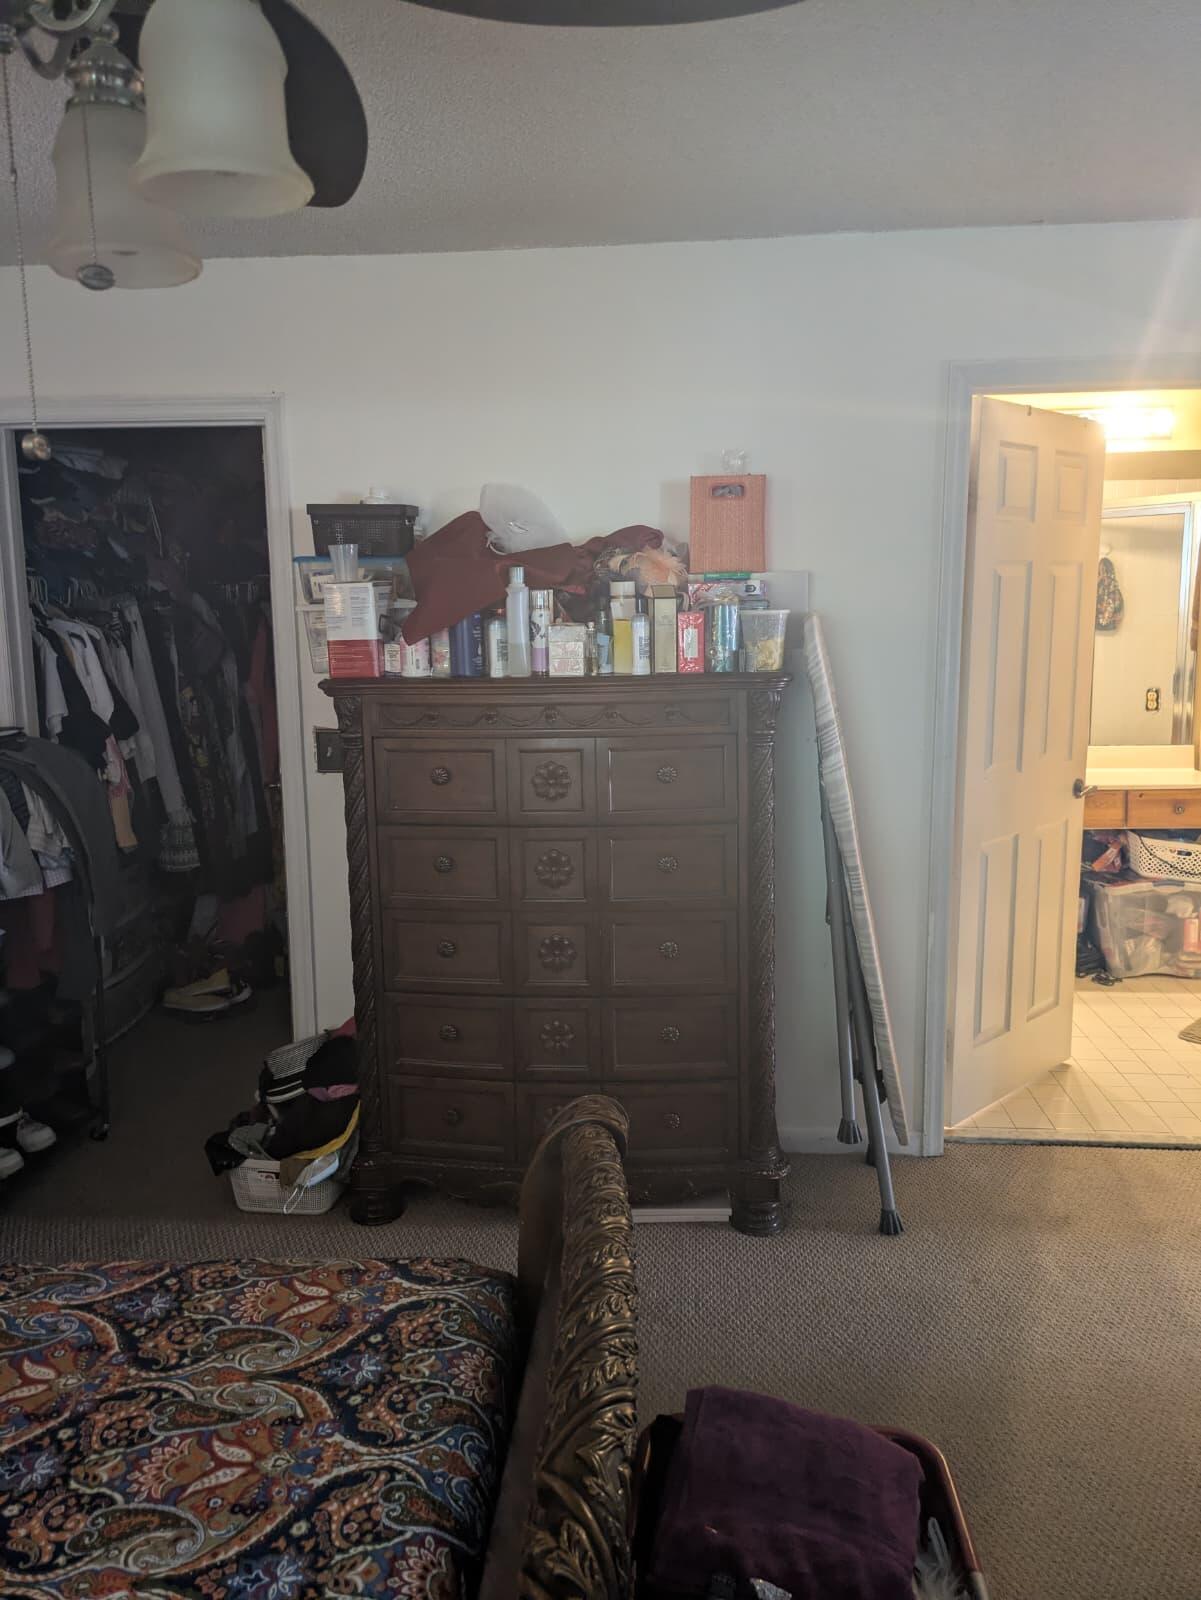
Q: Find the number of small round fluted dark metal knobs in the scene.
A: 10